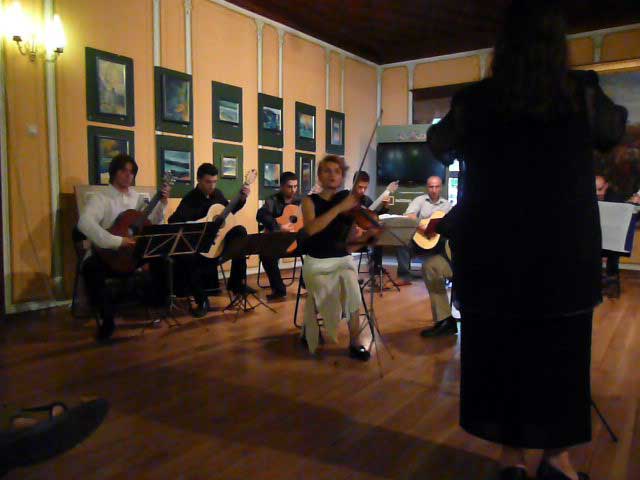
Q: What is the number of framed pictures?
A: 12